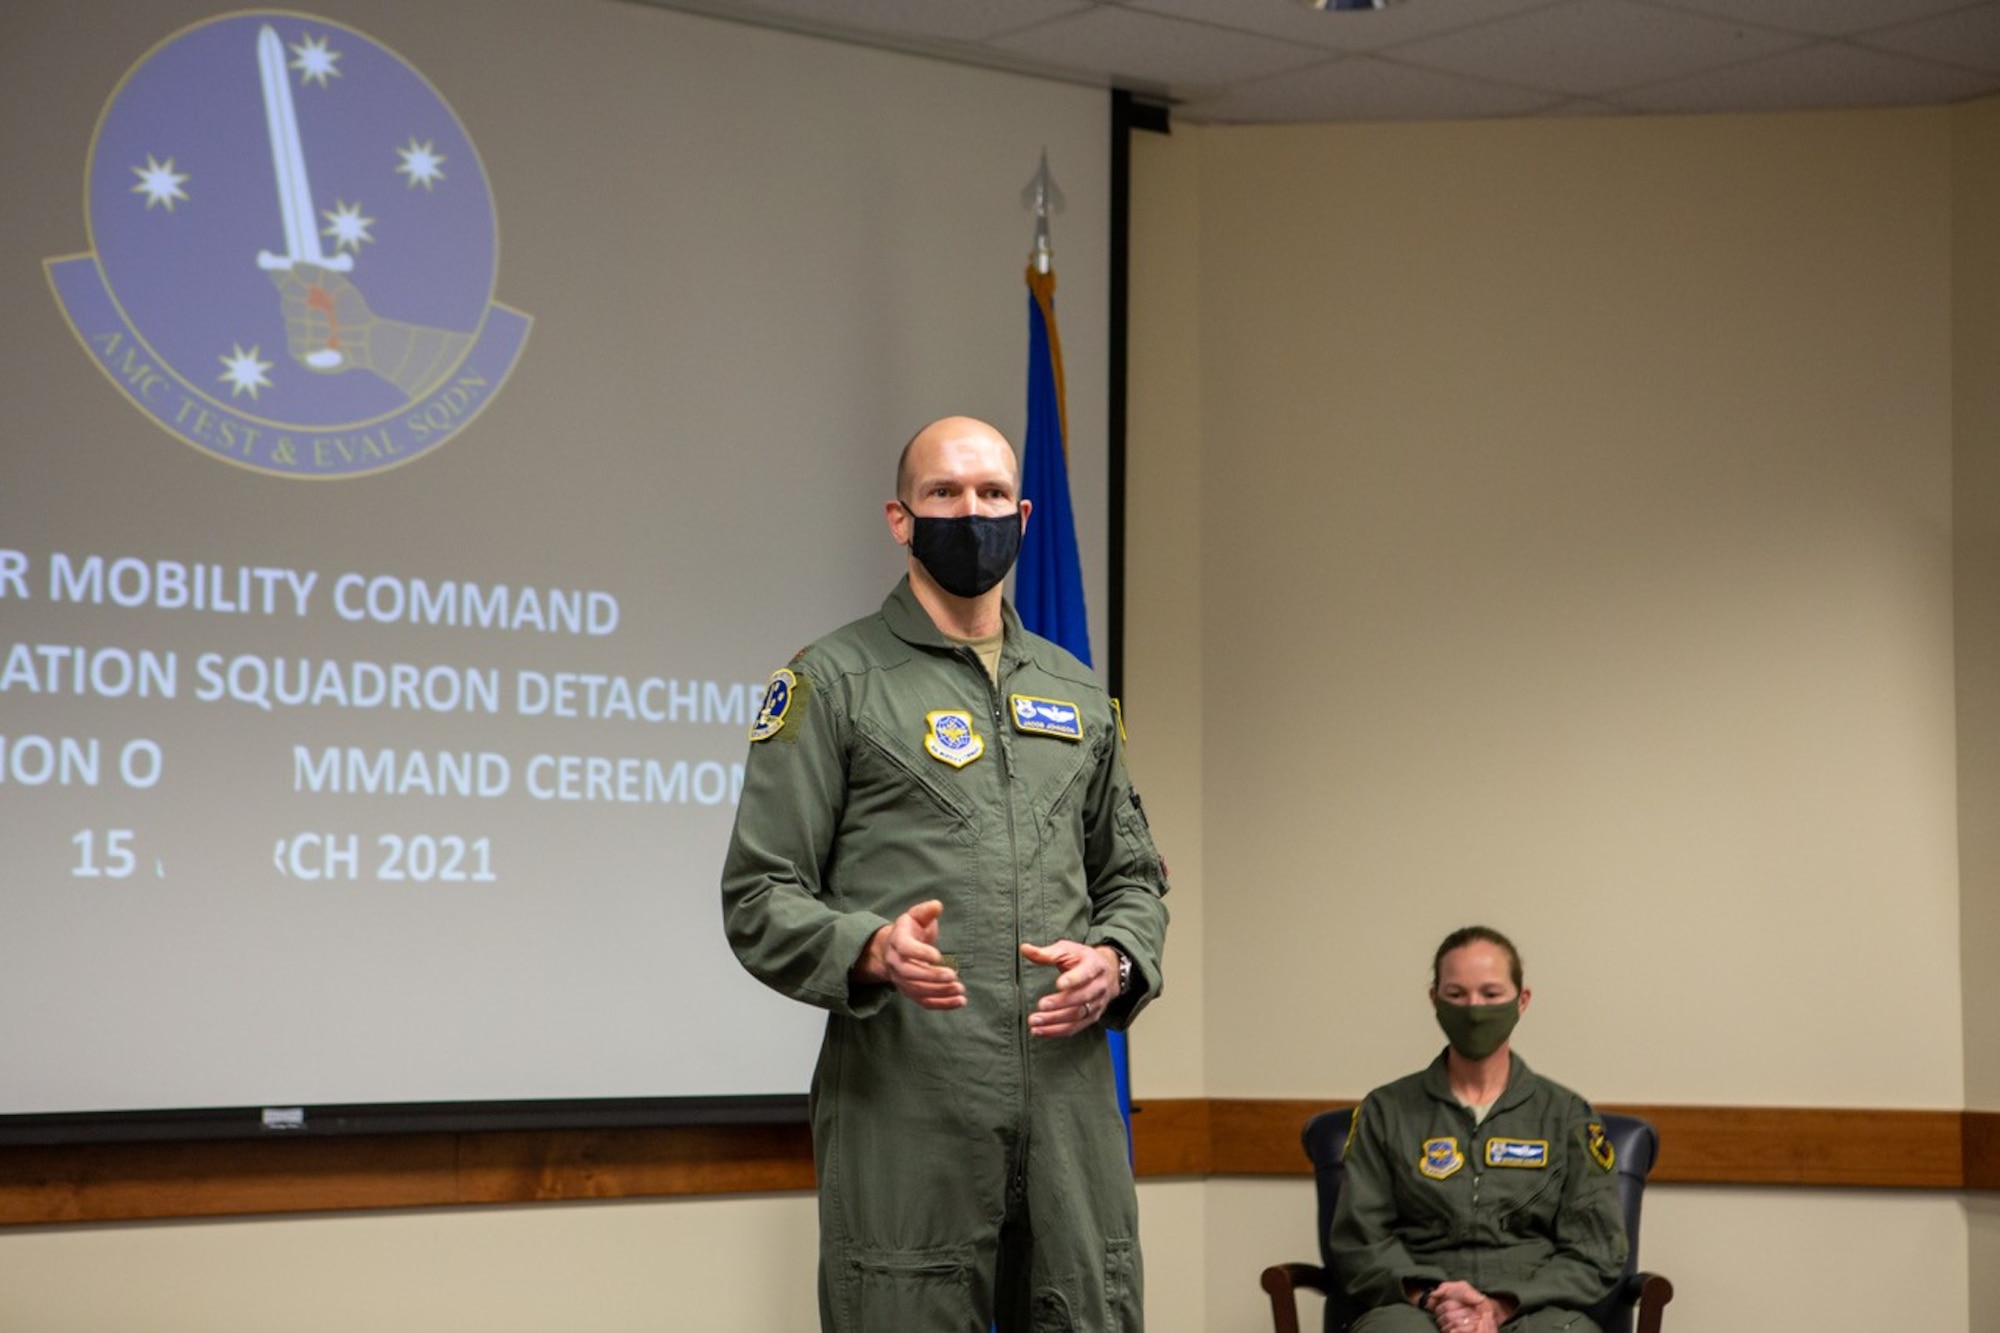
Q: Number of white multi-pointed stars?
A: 5